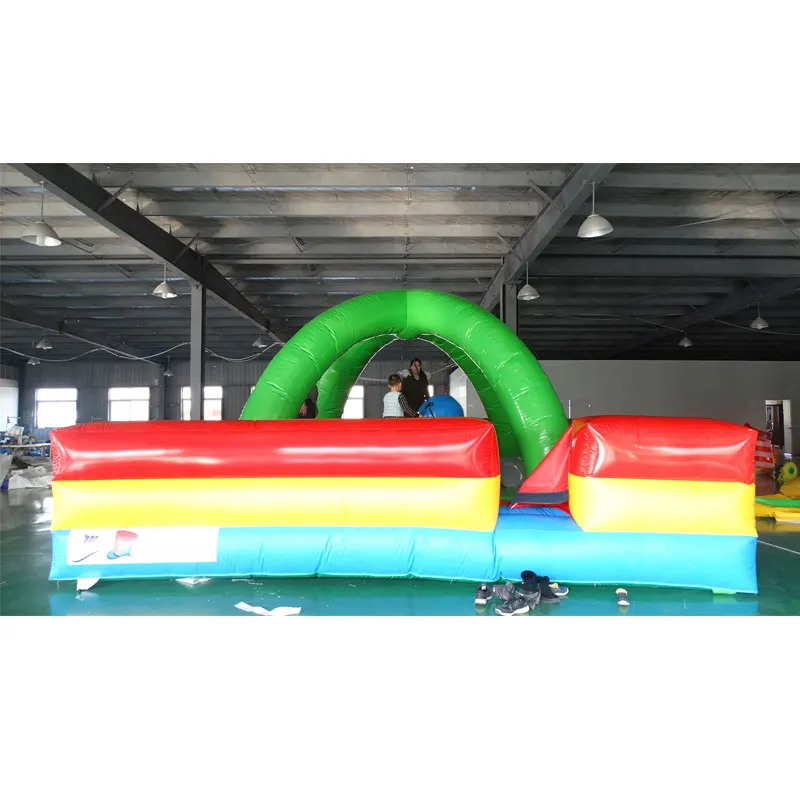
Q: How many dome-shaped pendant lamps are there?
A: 10